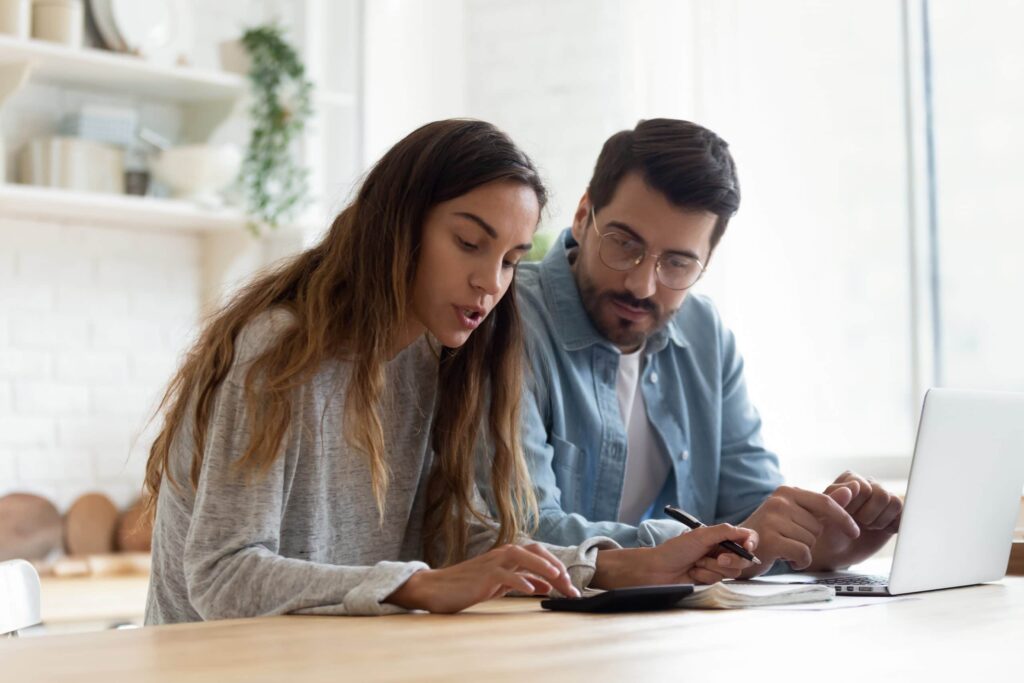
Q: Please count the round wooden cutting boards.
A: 3